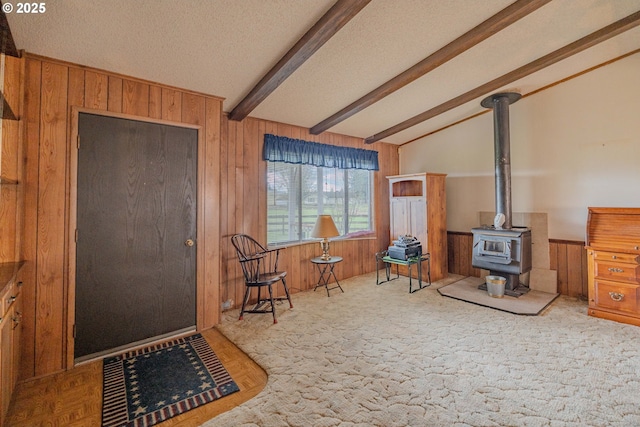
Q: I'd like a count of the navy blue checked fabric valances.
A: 1